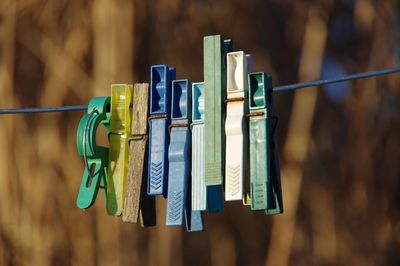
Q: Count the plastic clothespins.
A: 8